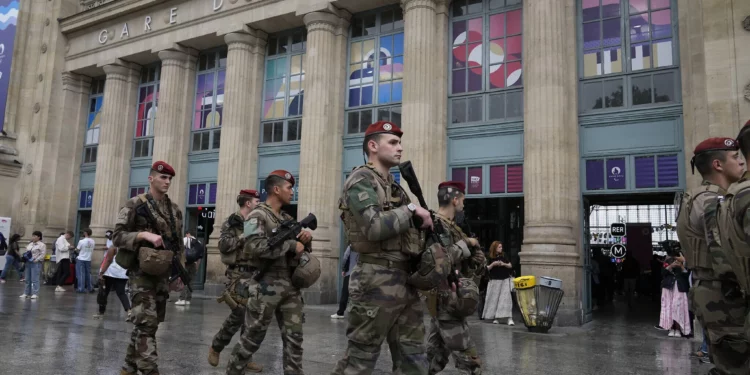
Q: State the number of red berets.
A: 7